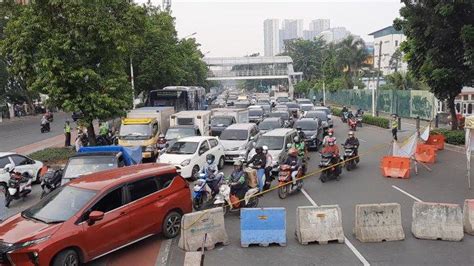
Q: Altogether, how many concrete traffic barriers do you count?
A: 6